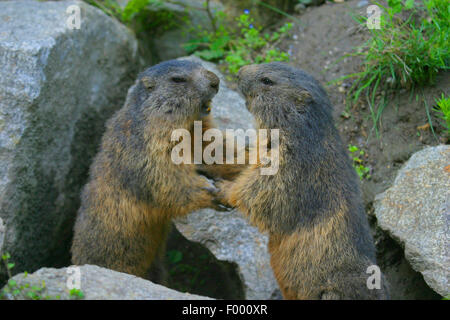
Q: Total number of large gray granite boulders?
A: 4